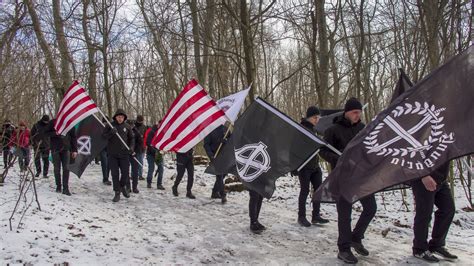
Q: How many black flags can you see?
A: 5